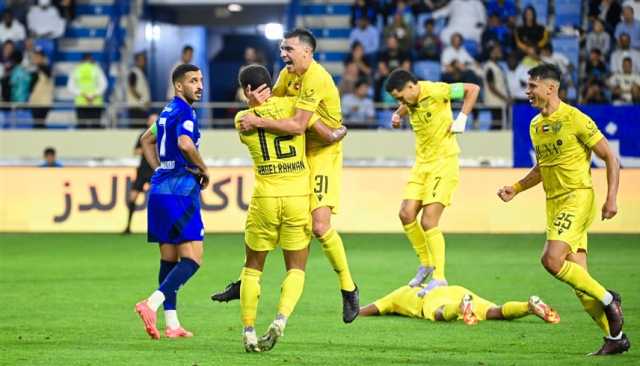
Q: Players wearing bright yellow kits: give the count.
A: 5